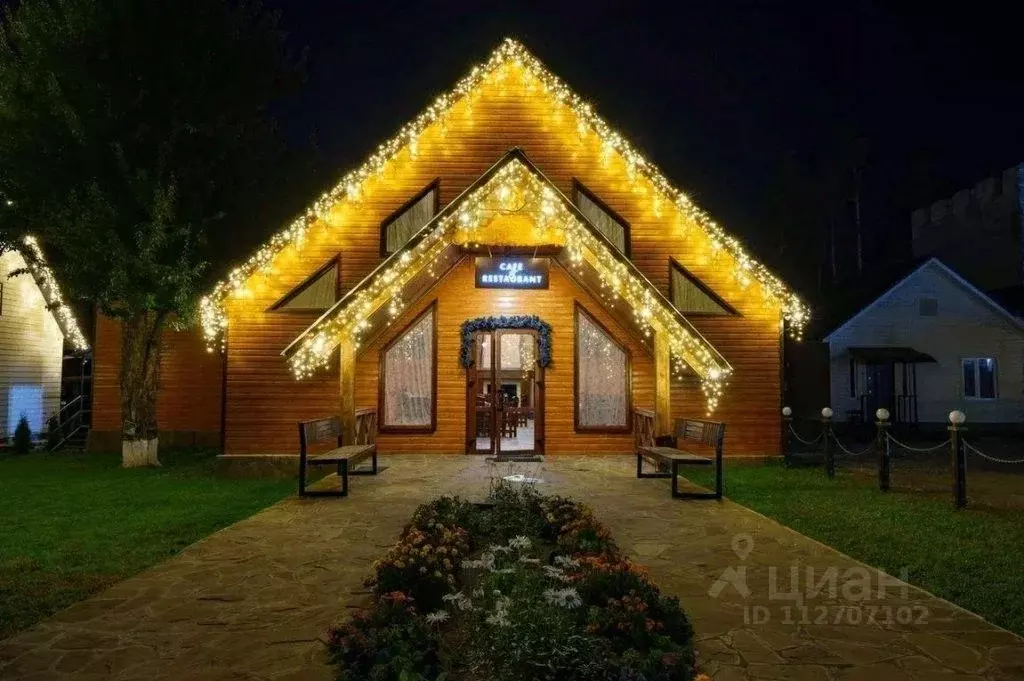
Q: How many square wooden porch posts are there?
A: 2